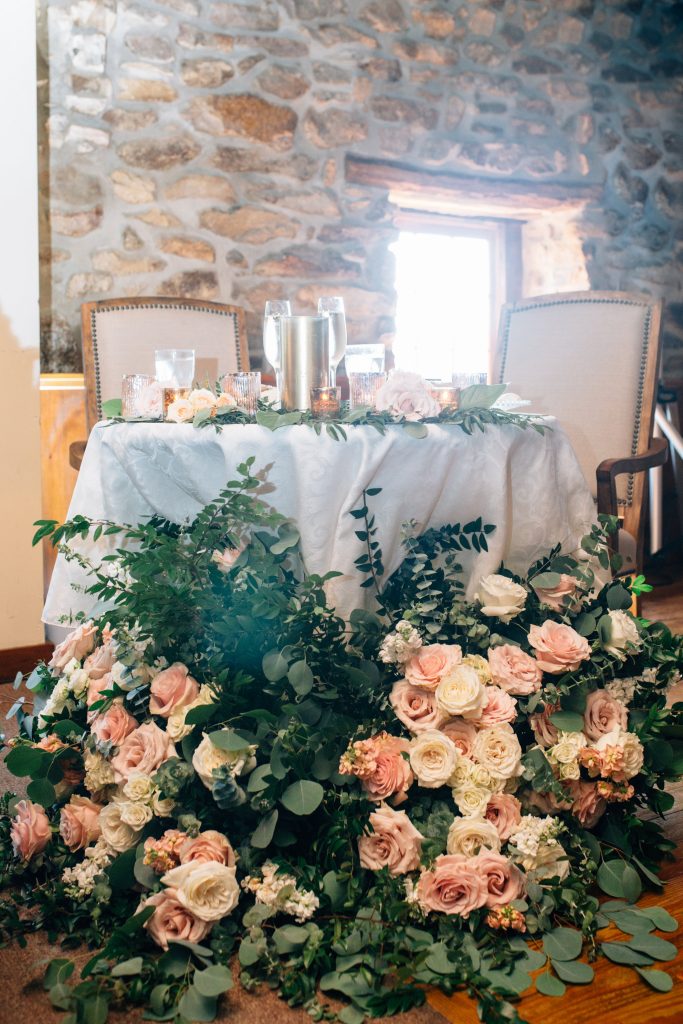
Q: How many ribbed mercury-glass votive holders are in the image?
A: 4